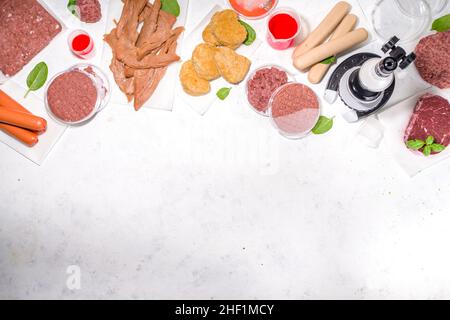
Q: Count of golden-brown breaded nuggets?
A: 5